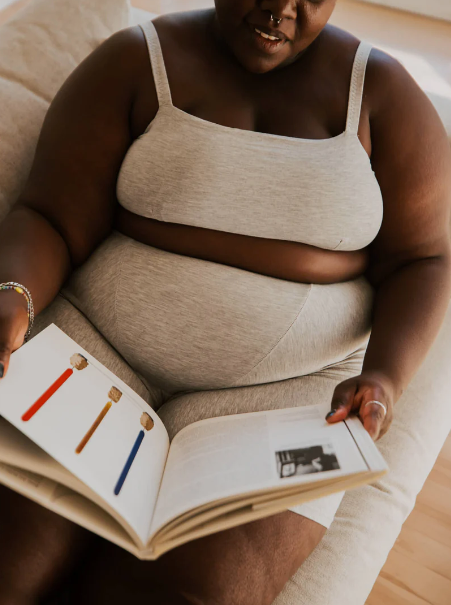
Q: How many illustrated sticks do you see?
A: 3